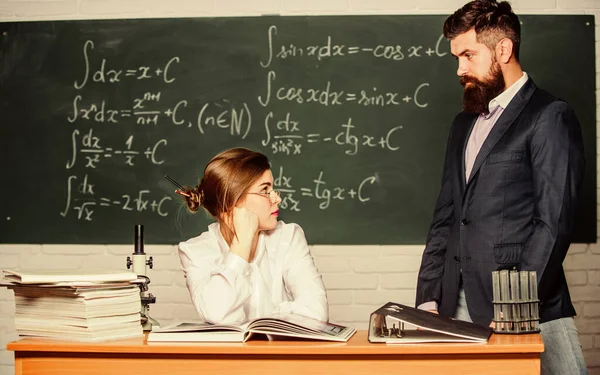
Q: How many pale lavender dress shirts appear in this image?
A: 1